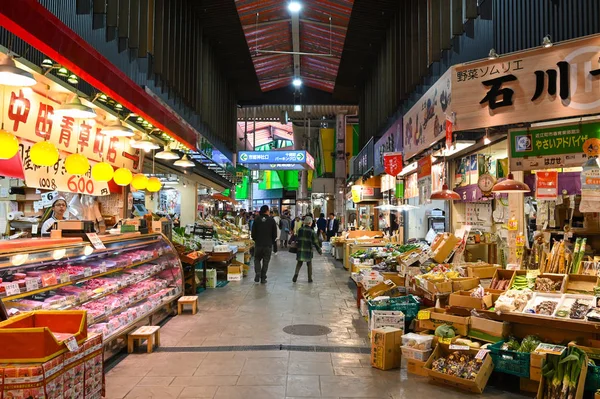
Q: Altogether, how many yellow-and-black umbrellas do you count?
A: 0